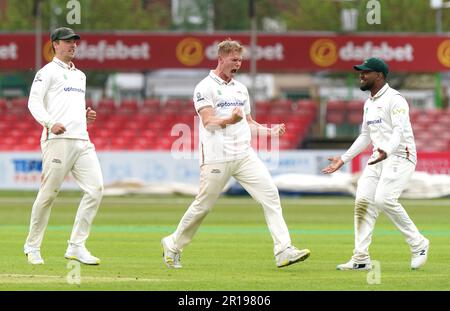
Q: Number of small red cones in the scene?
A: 0